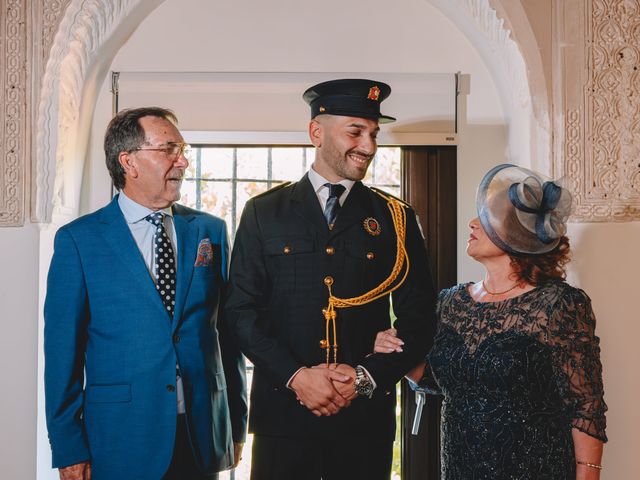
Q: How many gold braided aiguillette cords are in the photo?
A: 1